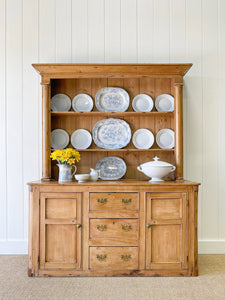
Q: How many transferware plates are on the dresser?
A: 3